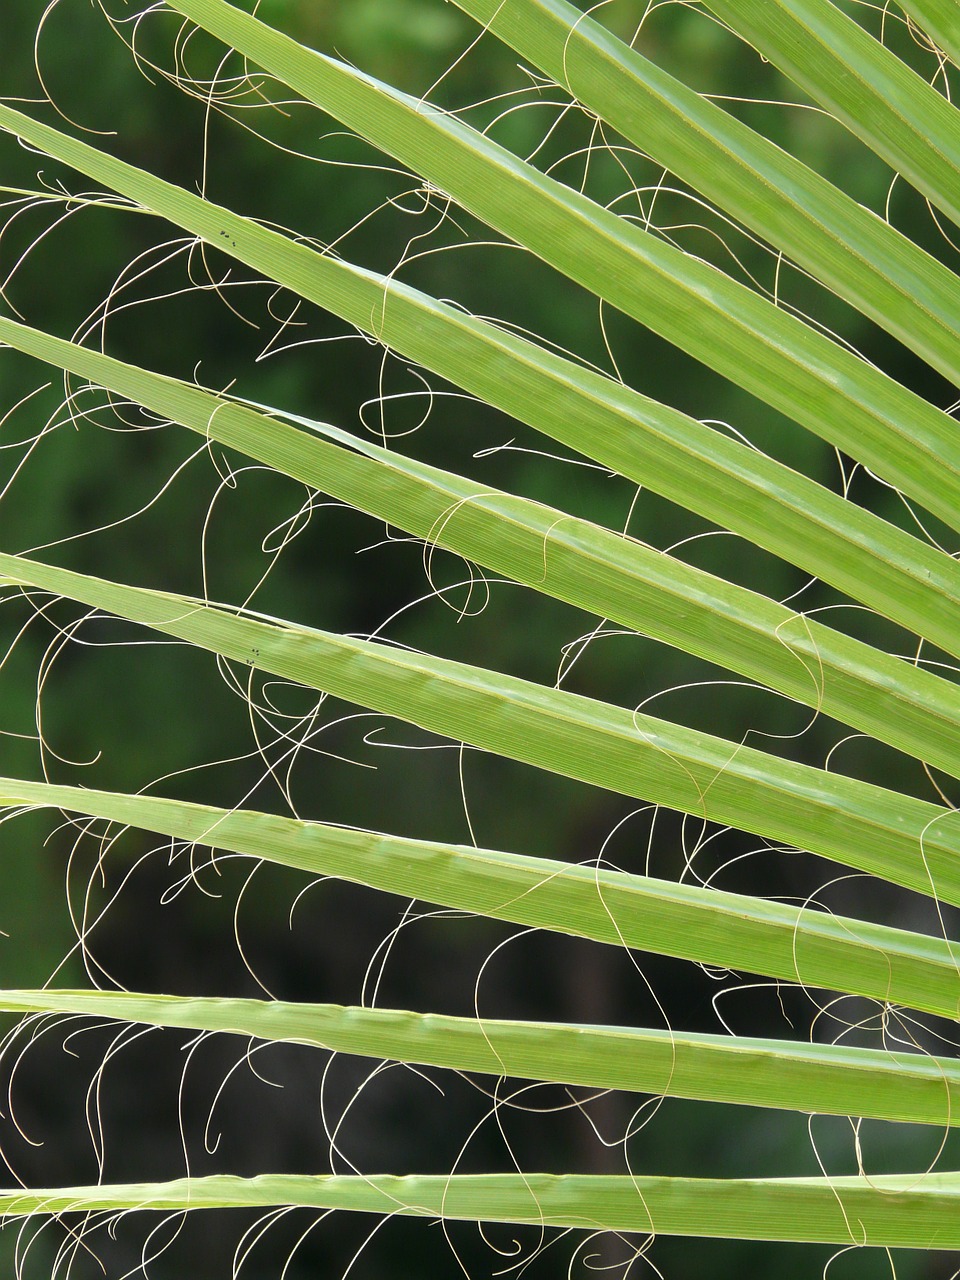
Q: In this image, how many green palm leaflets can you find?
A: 10